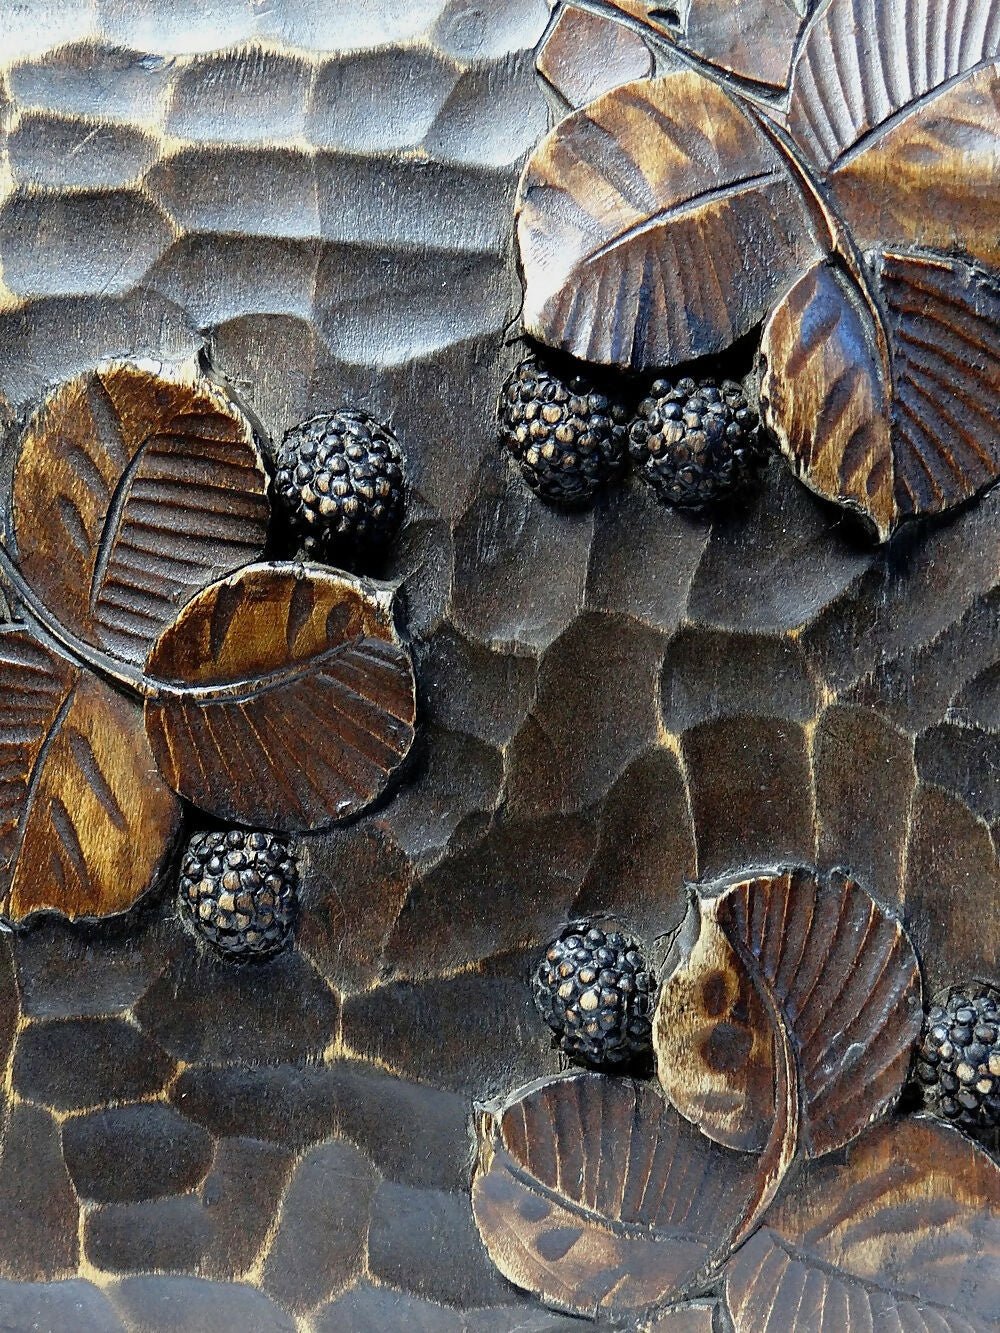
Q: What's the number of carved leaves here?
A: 9